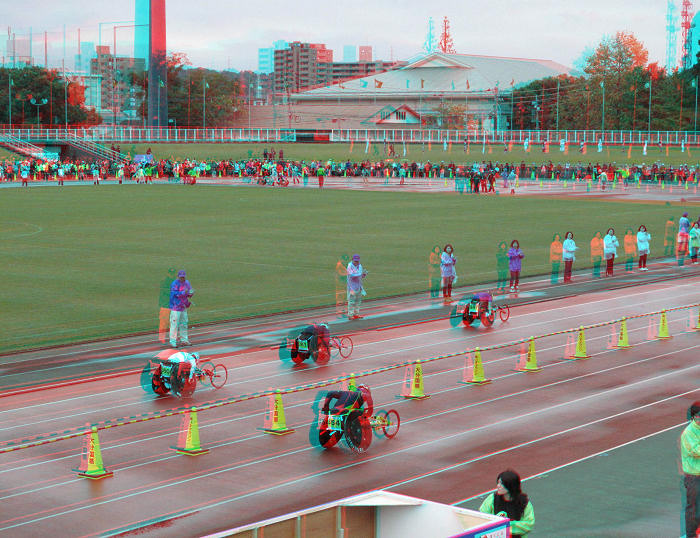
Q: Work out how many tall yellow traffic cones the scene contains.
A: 11